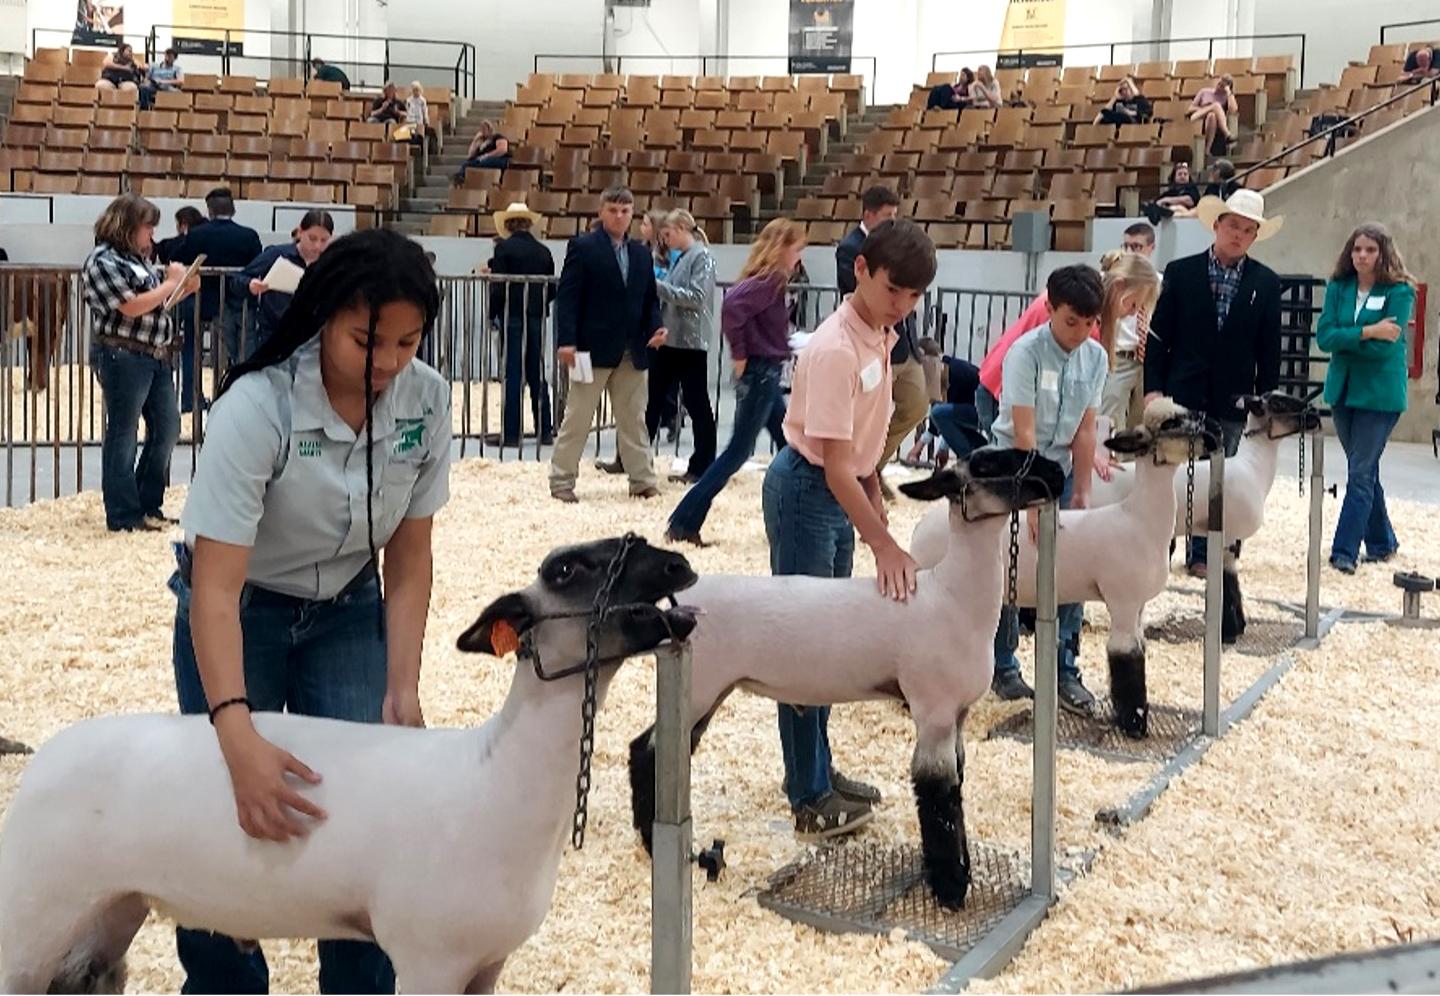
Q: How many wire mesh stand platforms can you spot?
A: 3